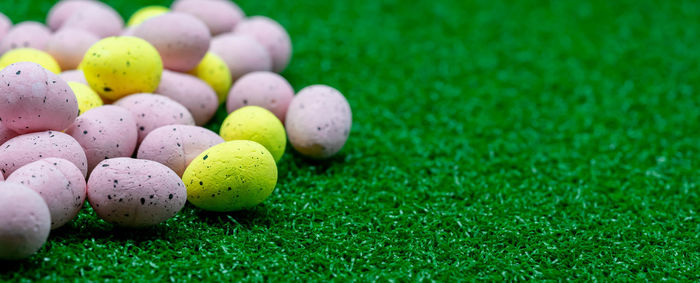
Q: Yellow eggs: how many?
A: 7